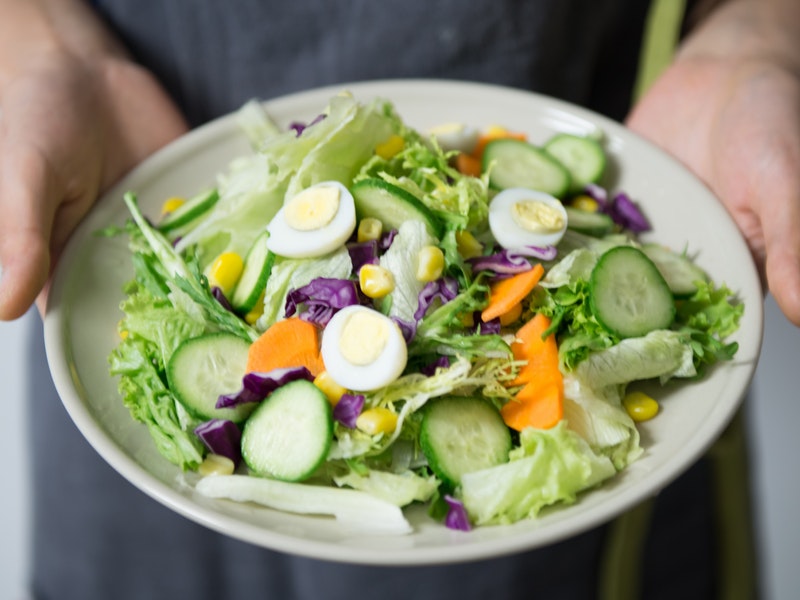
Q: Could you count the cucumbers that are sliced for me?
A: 11